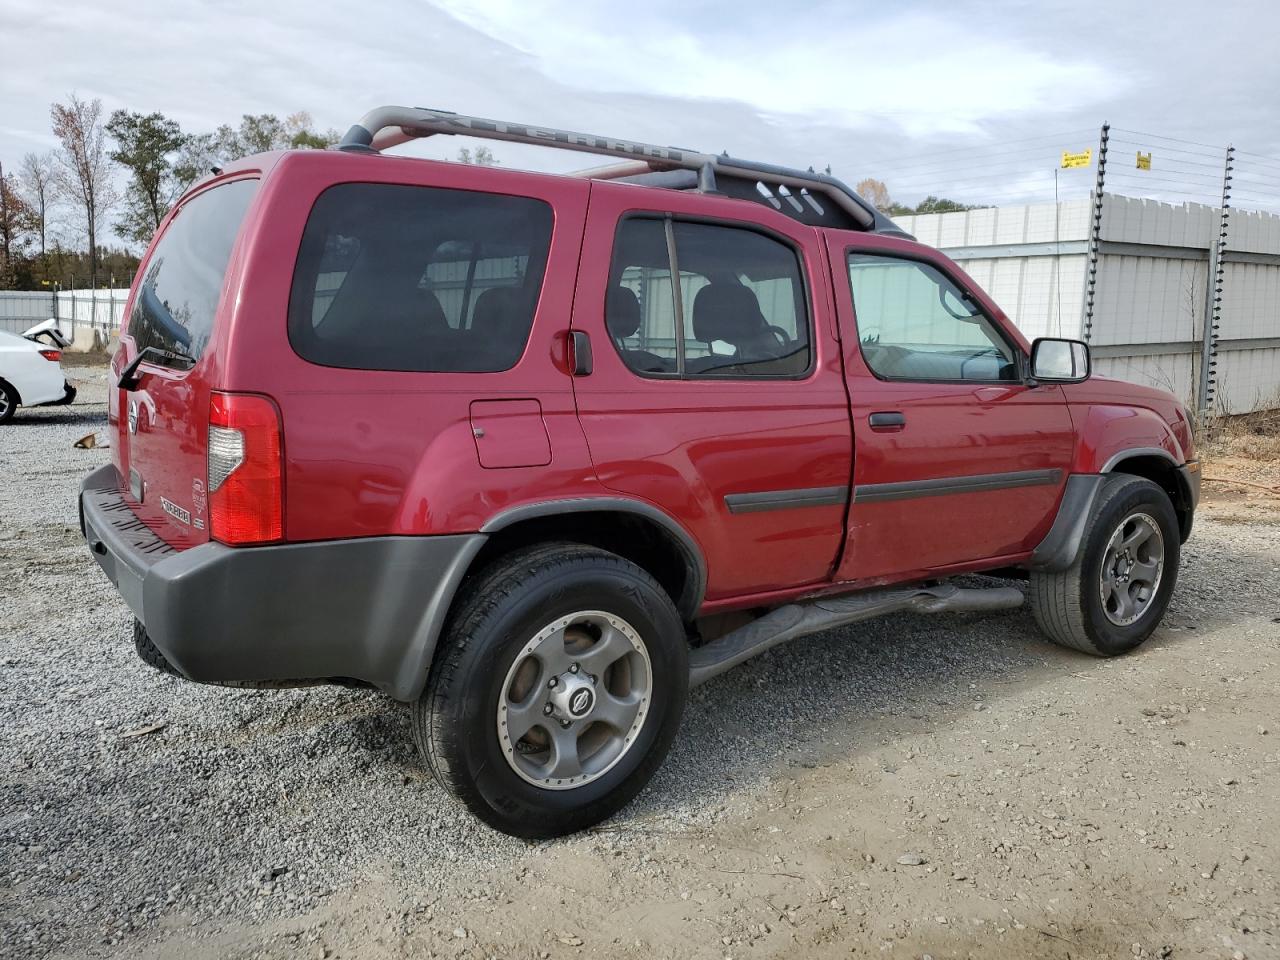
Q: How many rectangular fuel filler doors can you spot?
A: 1